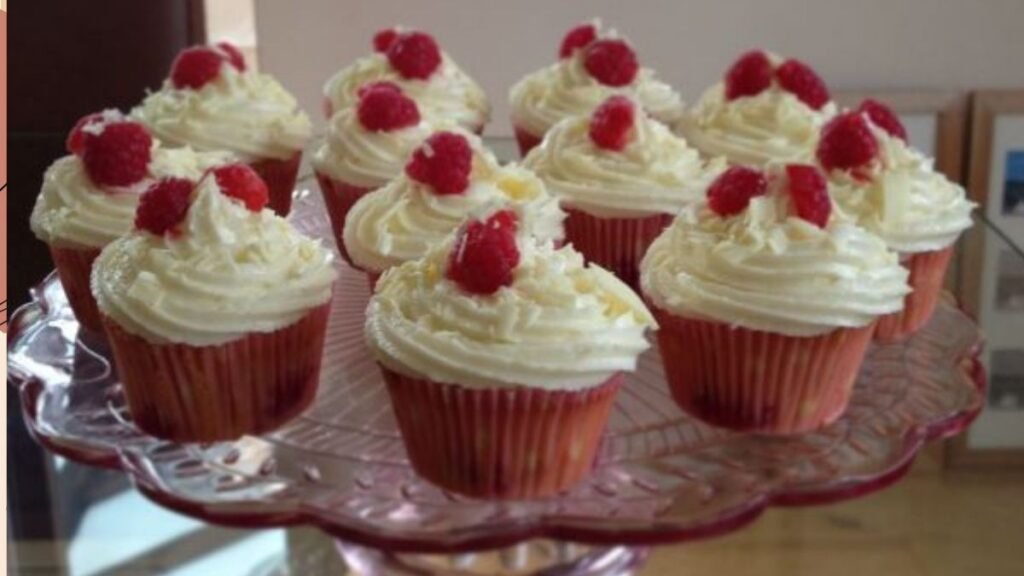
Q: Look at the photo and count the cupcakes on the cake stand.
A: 12